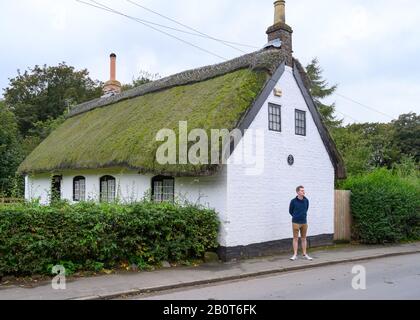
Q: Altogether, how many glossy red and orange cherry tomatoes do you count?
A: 0